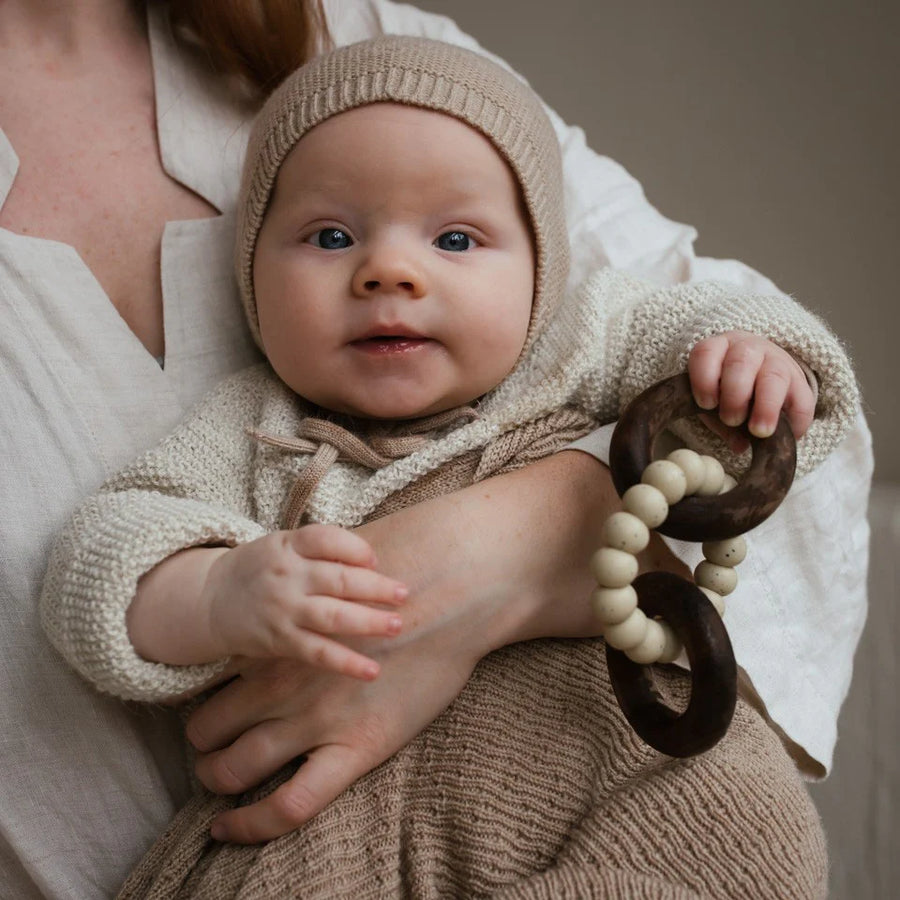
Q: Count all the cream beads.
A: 14